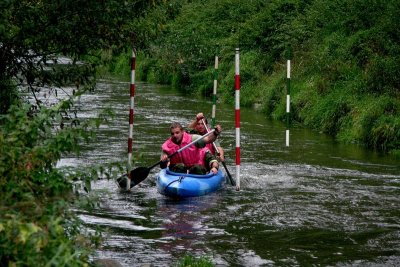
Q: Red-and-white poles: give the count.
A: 2